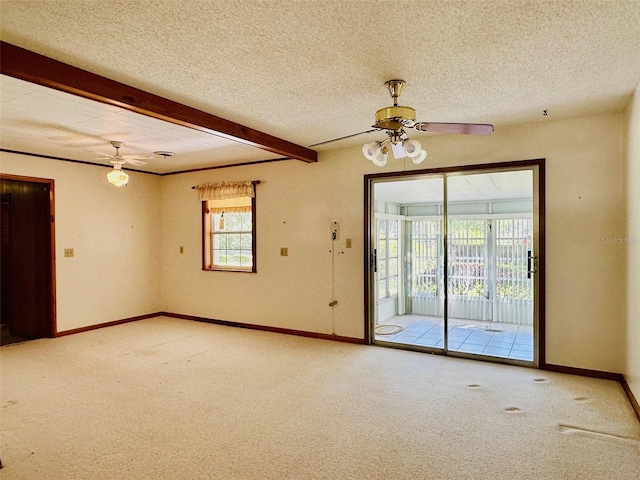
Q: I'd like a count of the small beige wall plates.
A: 4